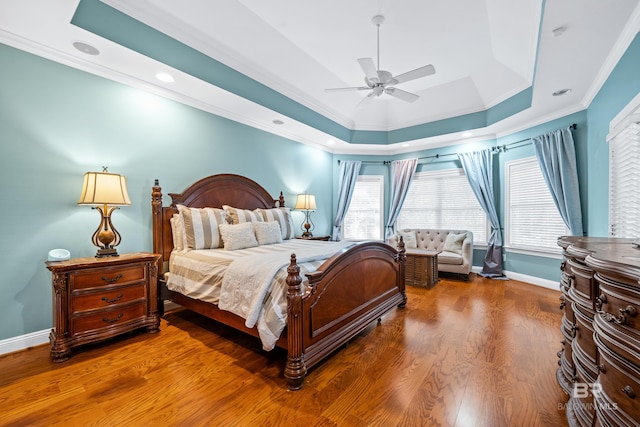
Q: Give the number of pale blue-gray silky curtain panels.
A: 4